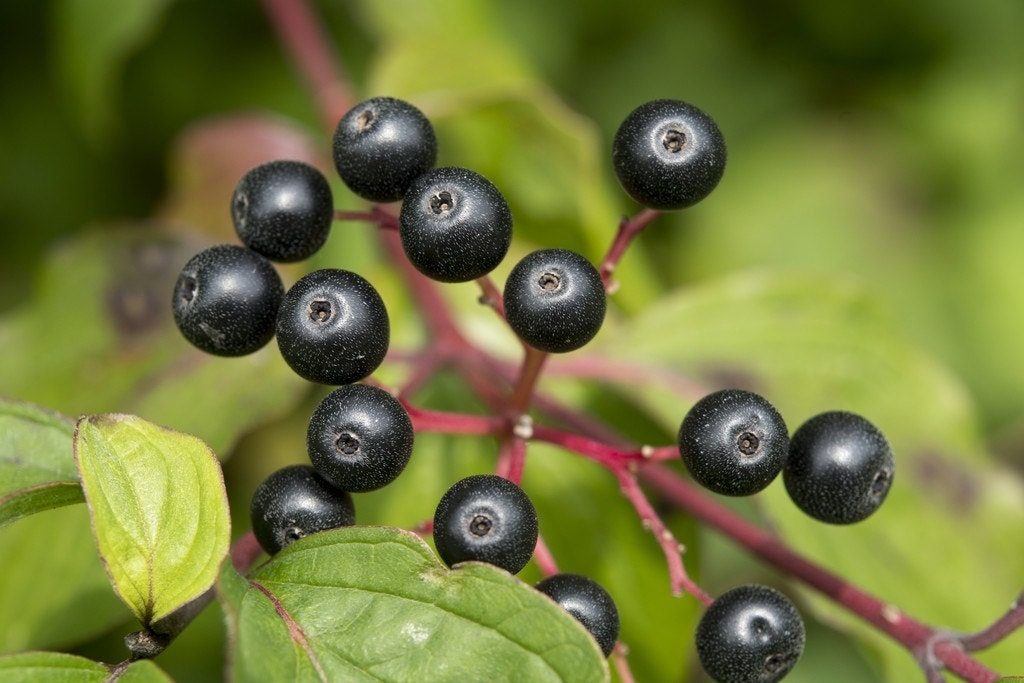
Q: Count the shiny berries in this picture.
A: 14